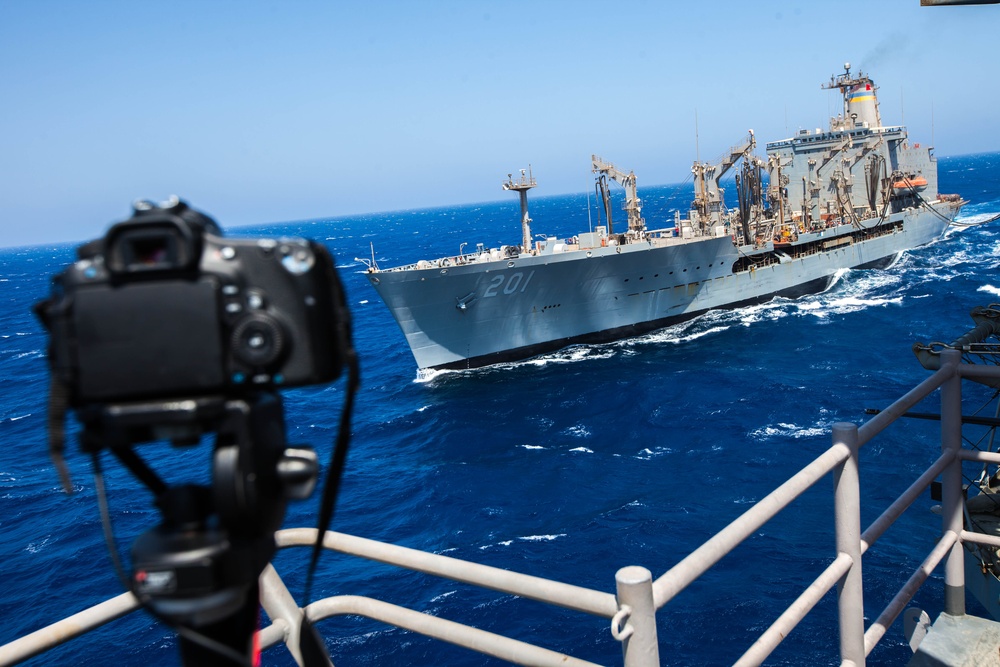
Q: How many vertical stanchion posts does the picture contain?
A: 3